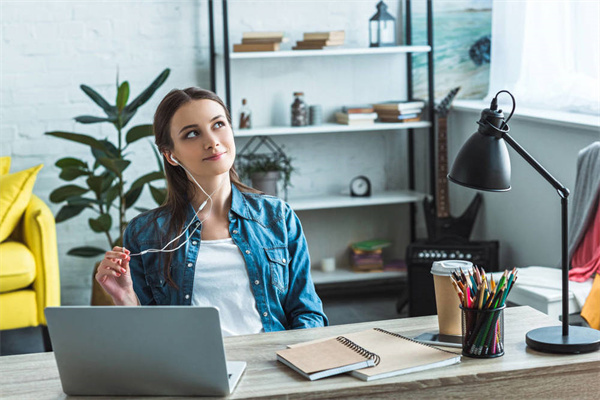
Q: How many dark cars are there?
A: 0